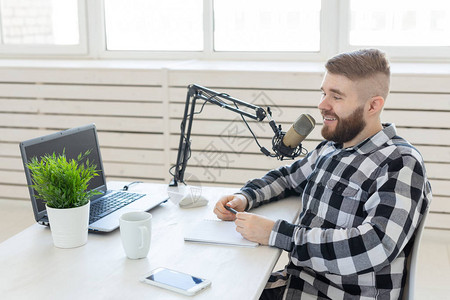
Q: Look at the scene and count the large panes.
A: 4